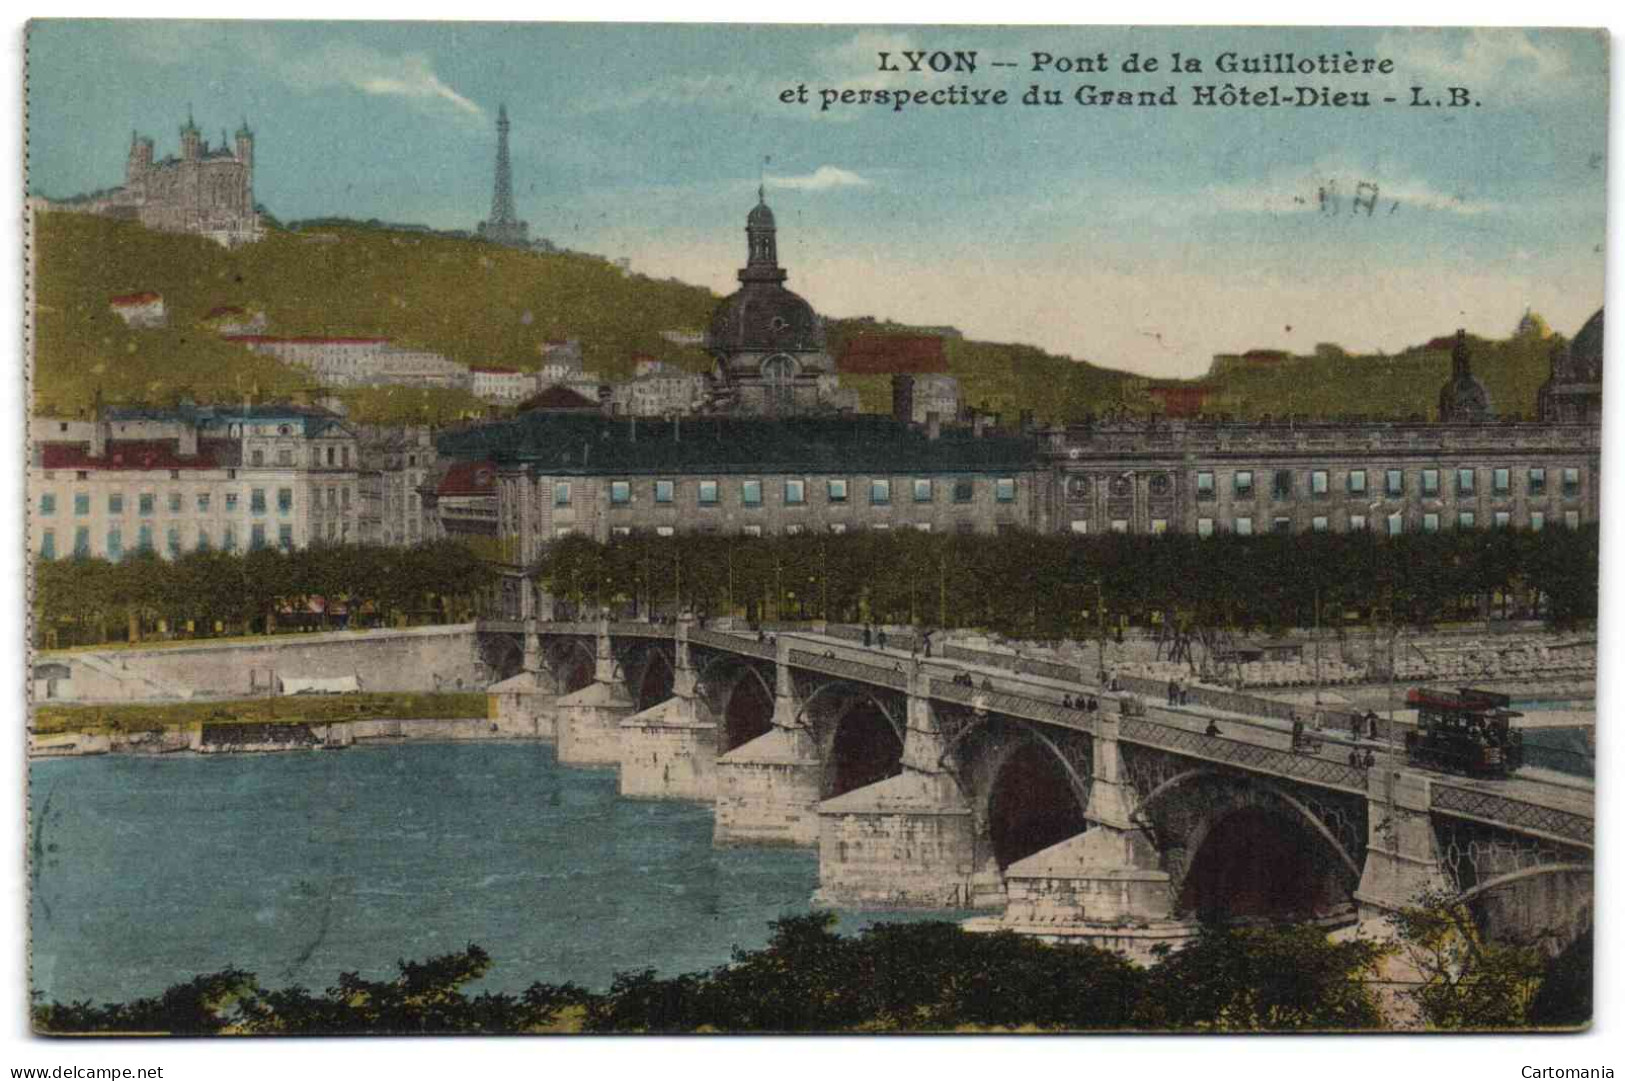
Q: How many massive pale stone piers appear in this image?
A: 7